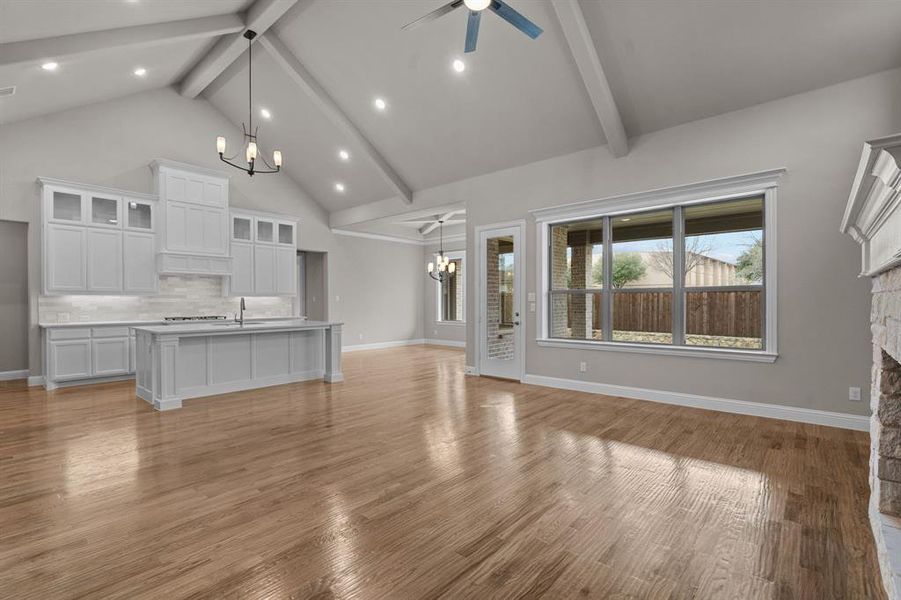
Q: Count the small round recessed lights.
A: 7